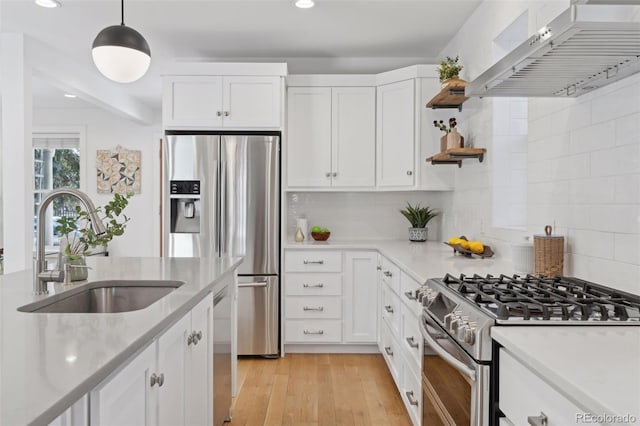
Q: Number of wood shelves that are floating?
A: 2